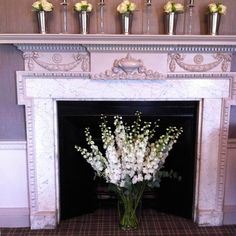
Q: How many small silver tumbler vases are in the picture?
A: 5